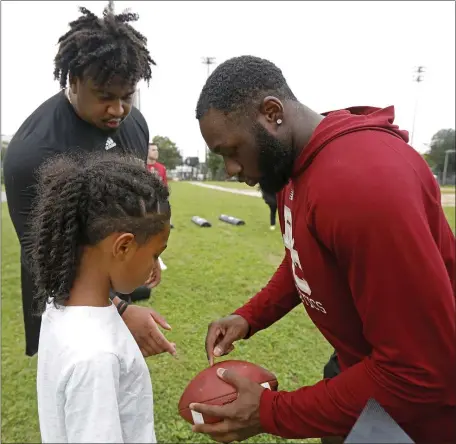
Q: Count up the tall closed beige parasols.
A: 0